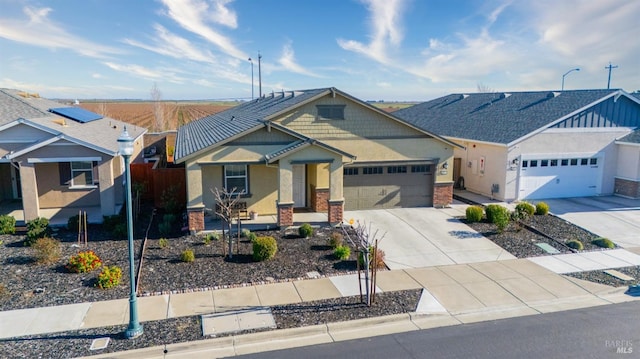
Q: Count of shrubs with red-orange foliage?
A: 2